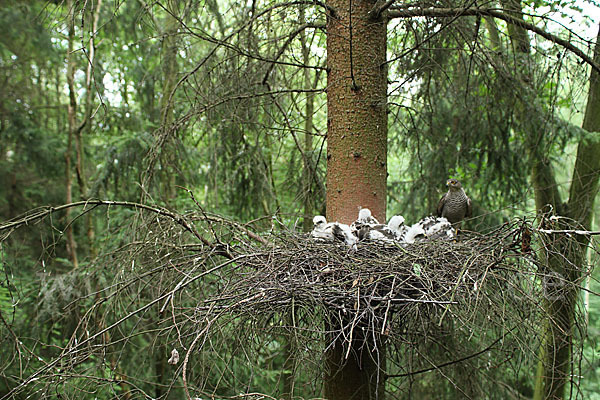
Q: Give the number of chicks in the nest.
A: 4